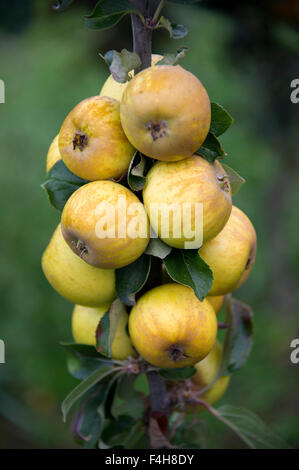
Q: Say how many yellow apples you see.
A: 12